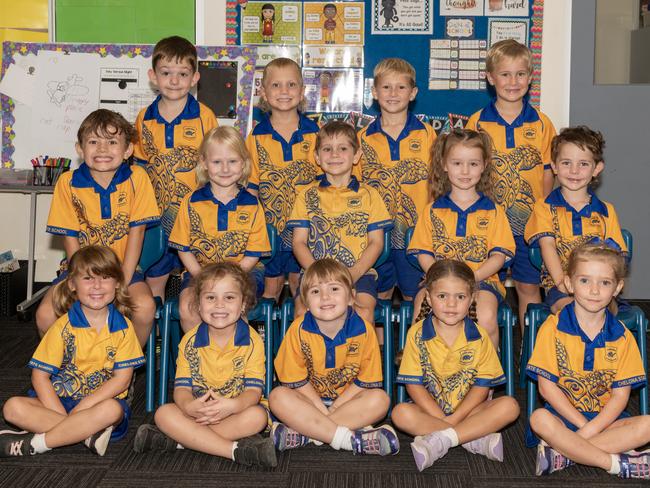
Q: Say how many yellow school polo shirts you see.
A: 14